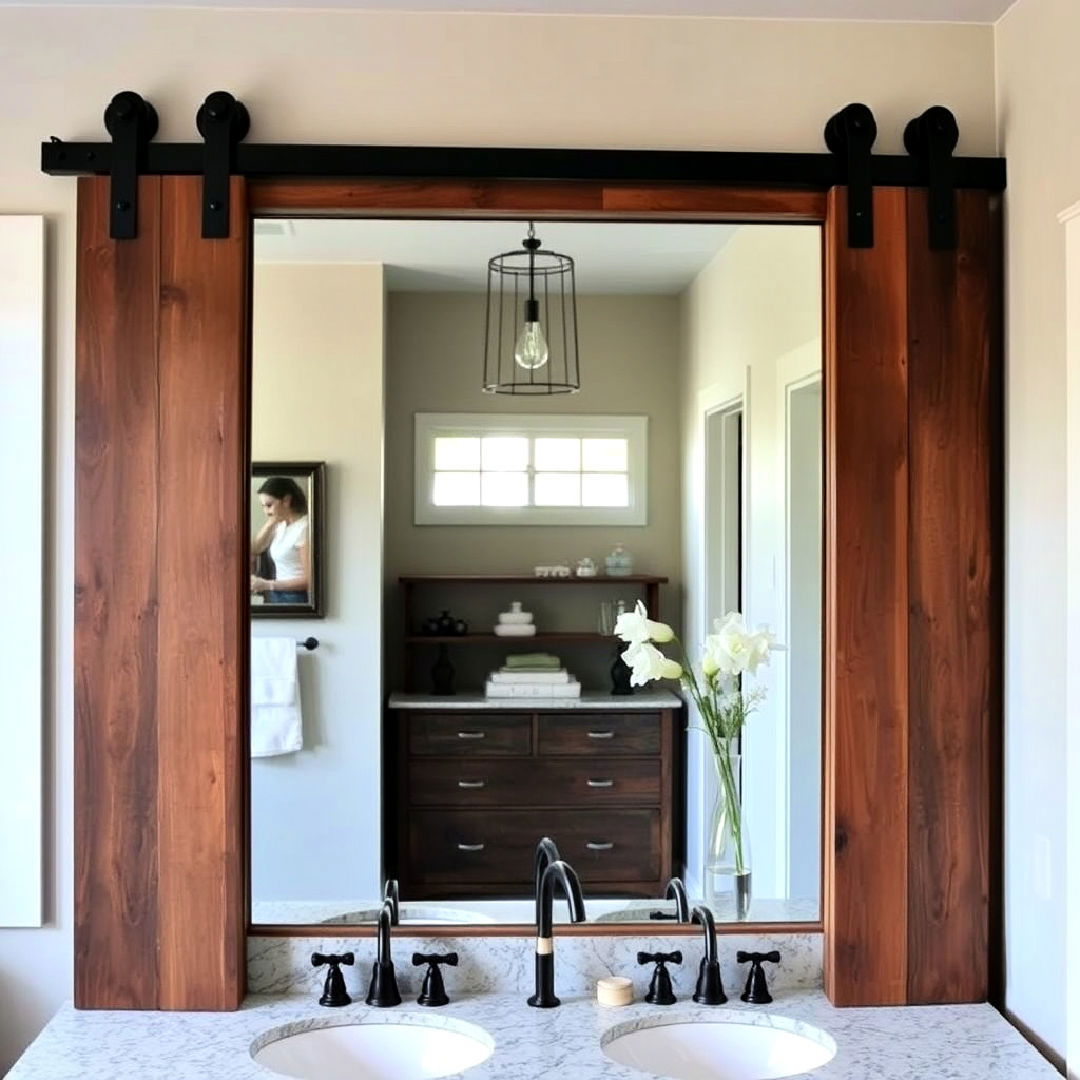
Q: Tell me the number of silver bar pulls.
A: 6